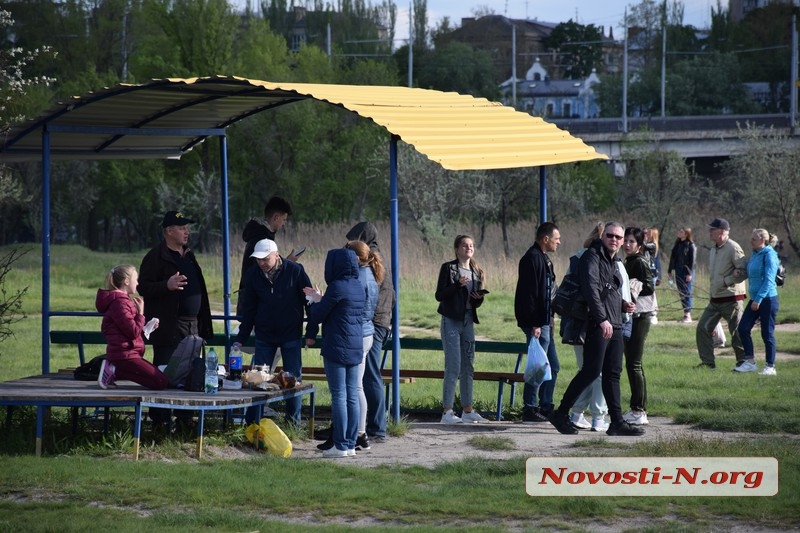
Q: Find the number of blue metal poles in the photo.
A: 4